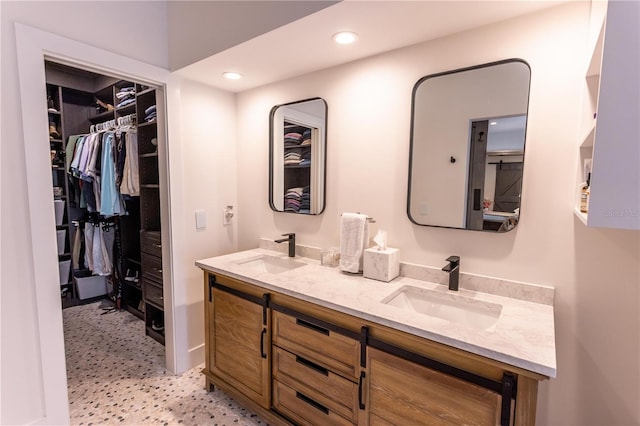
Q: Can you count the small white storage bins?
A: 3